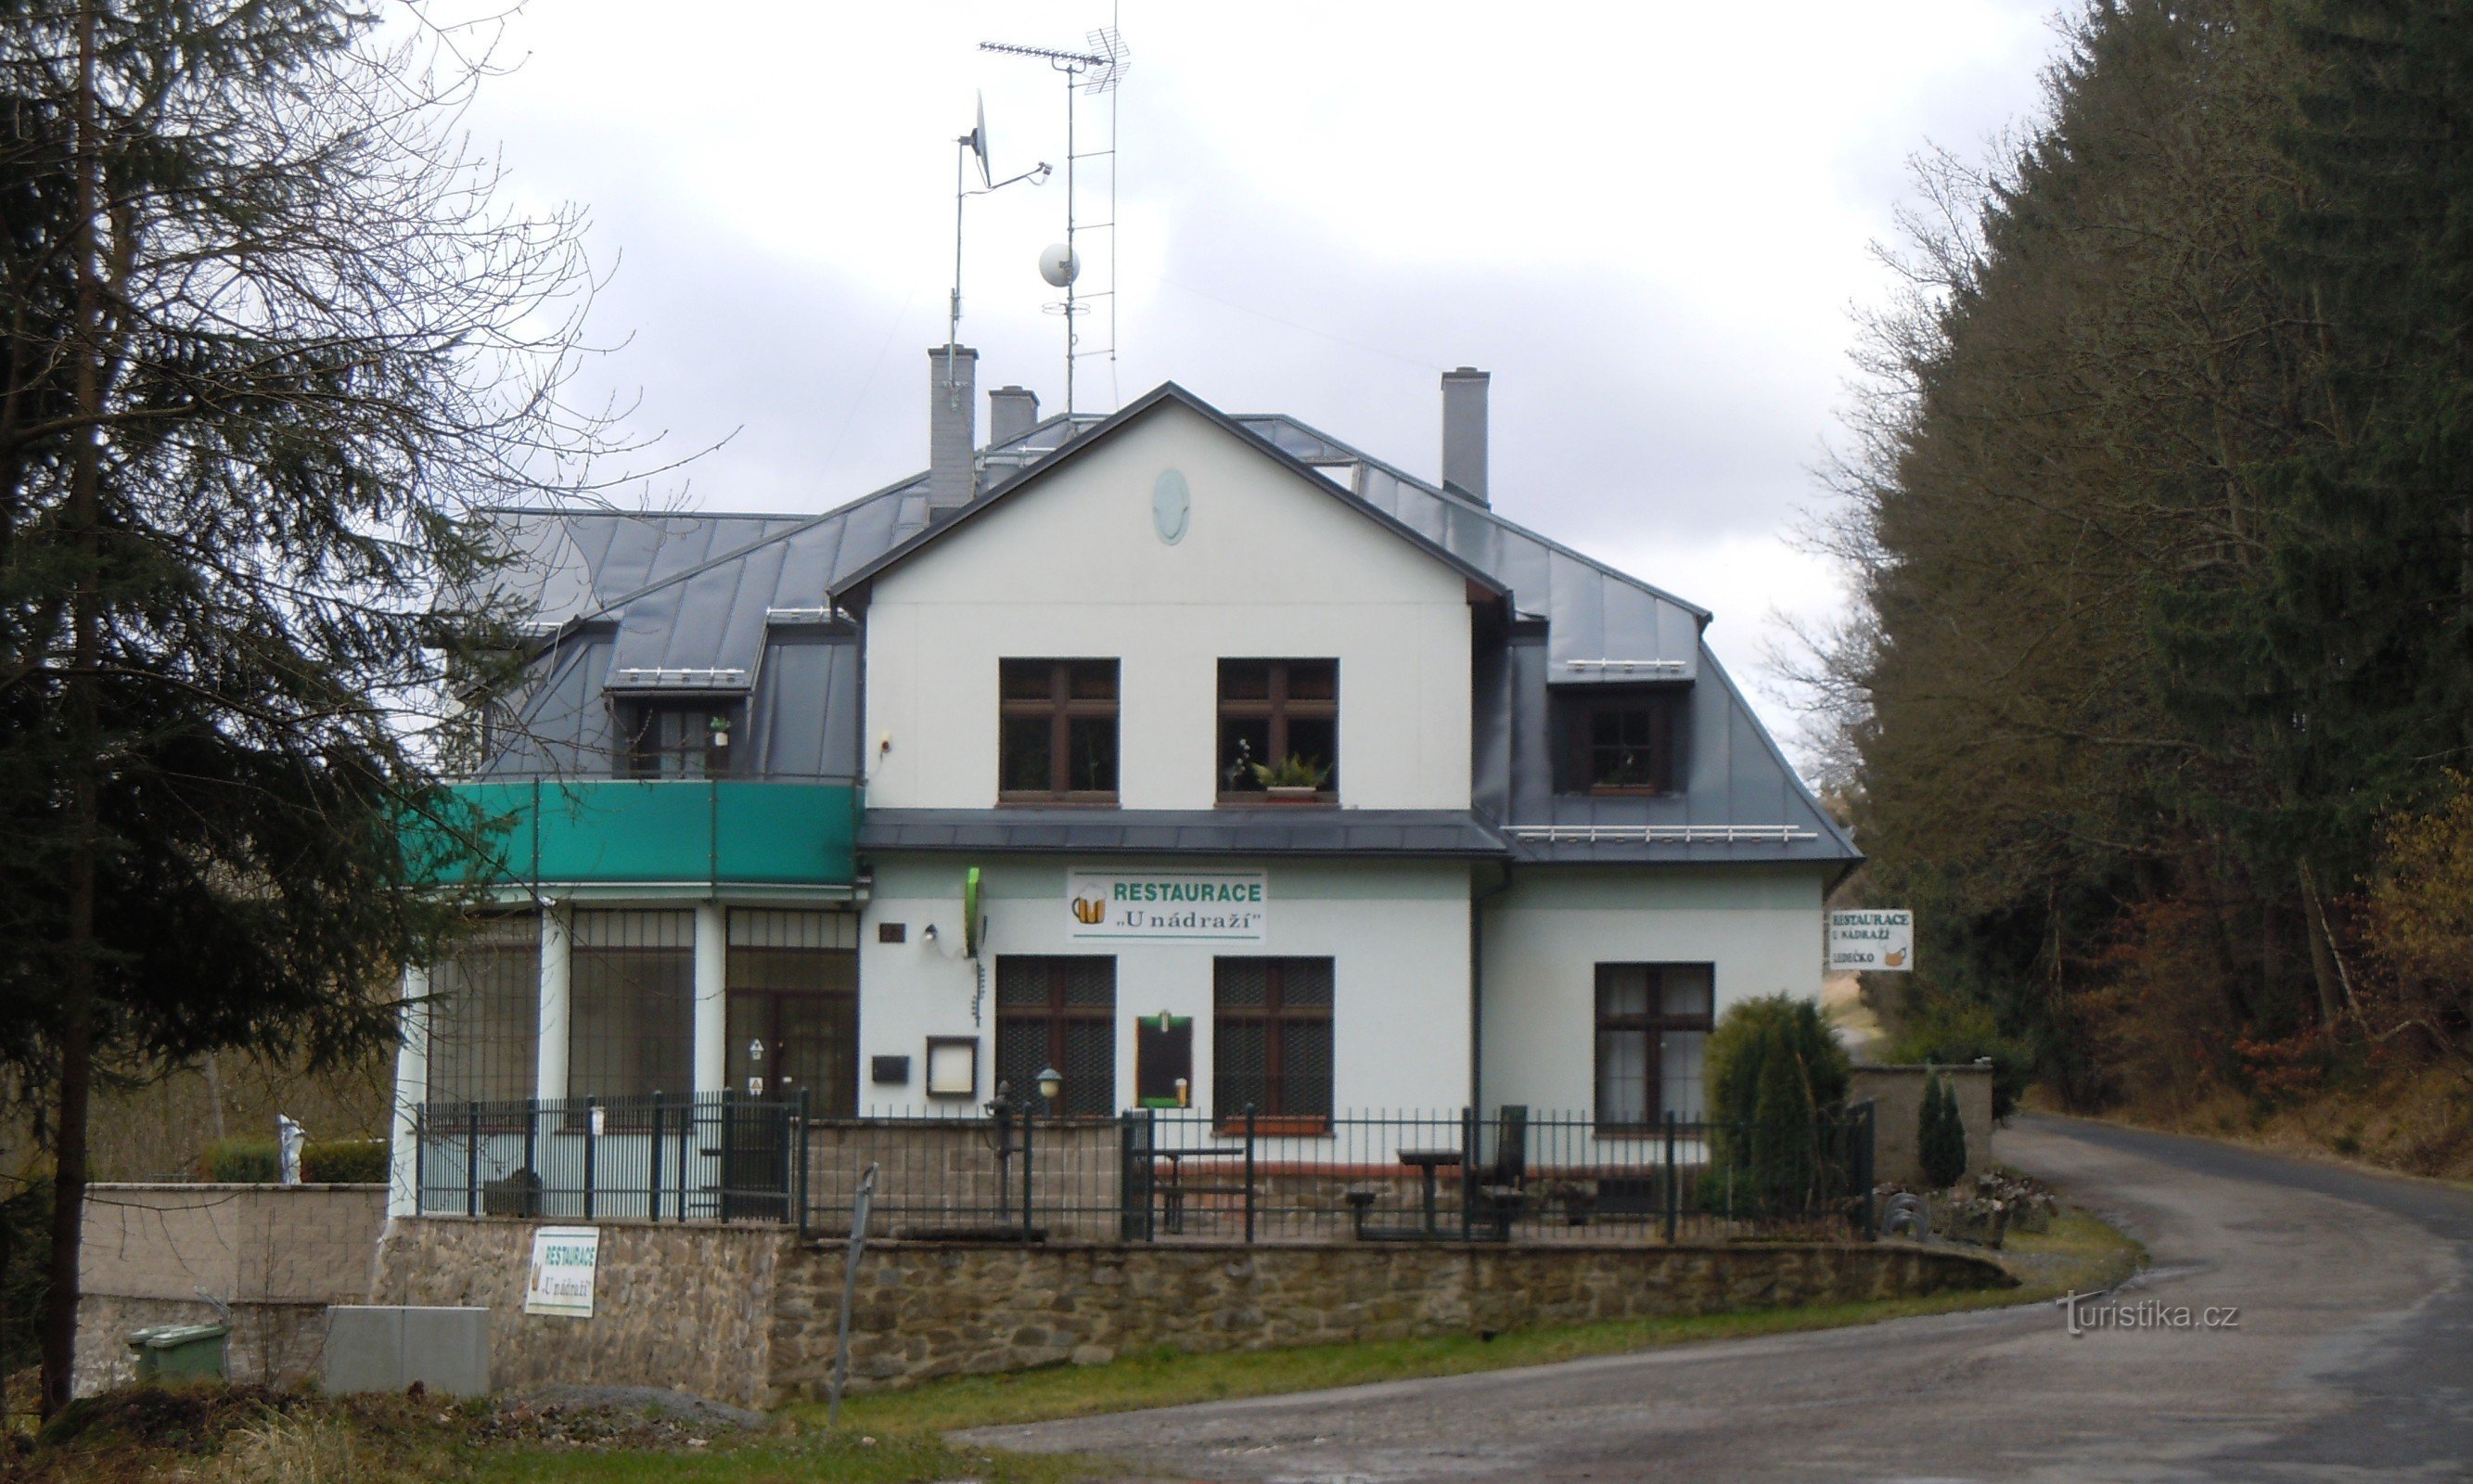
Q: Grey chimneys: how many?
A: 3